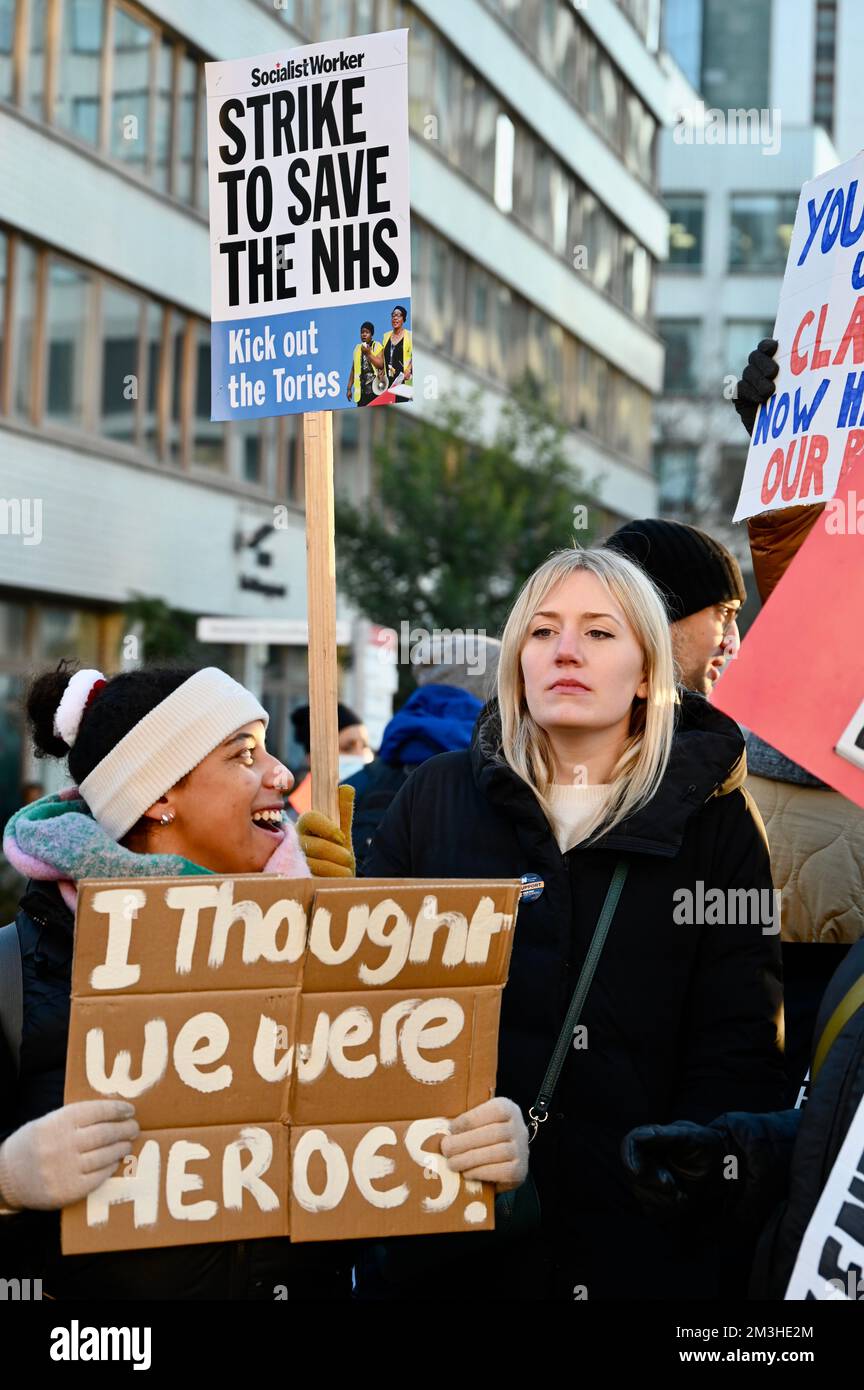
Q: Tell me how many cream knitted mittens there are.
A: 2